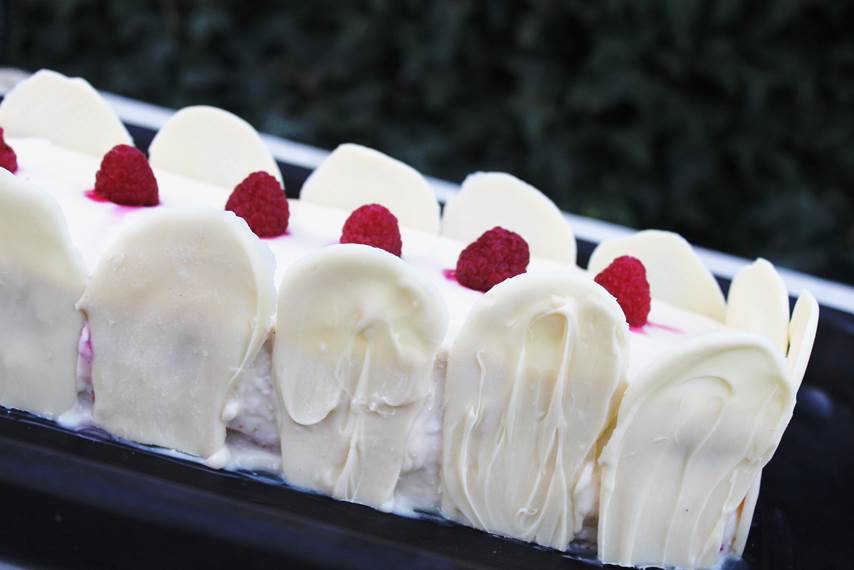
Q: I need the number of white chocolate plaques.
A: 12